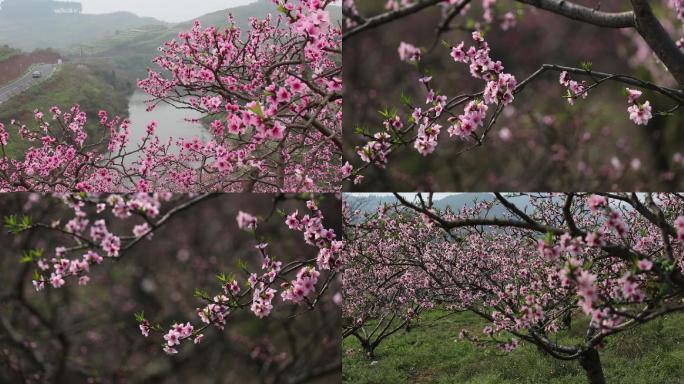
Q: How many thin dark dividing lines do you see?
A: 2